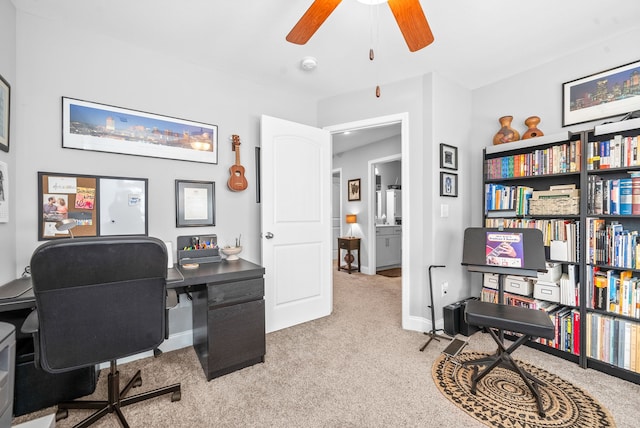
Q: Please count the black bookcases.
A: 2